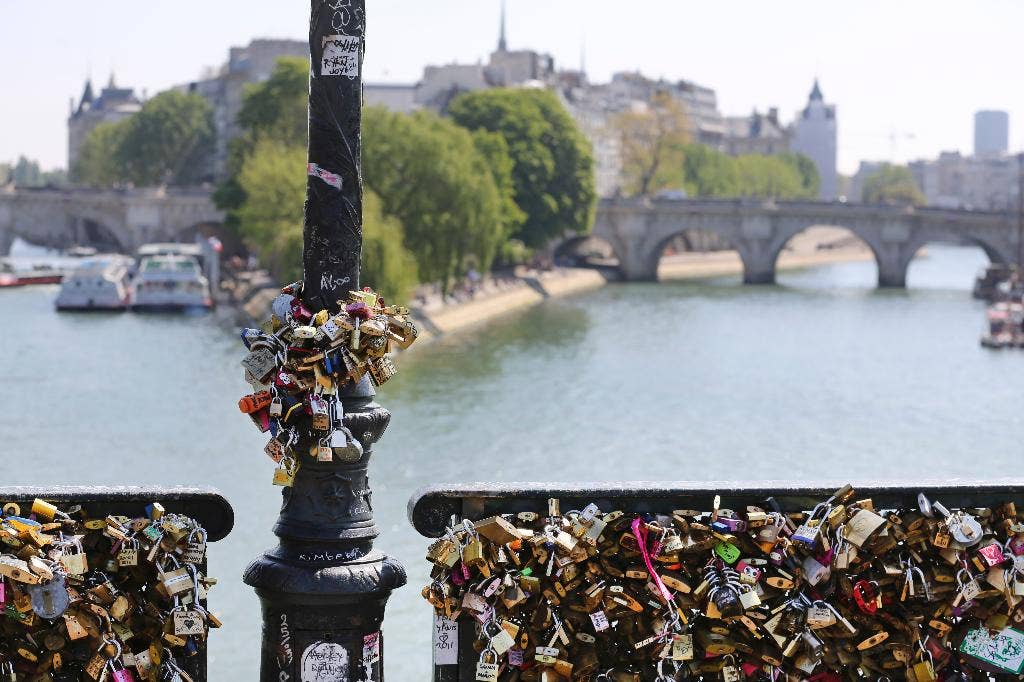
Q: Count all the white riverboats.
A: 2